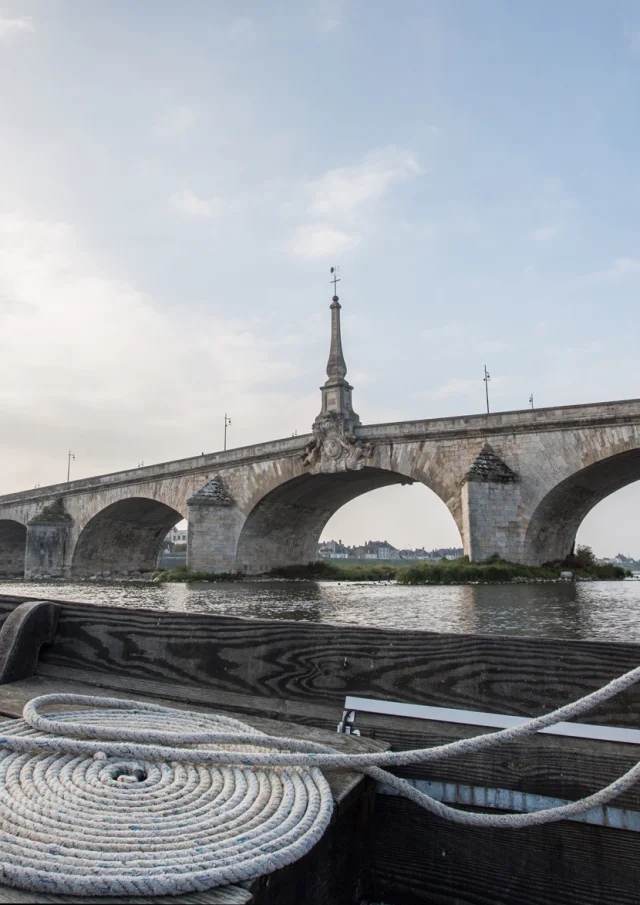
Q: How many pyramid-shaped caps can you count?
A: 3